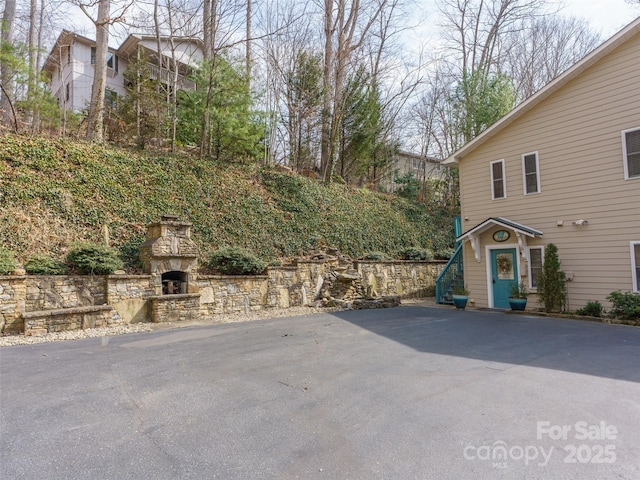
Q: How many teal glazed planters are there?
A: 2